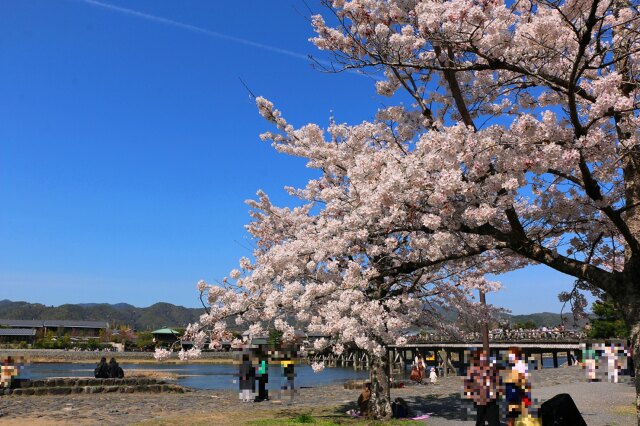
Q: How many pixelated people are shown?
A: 8